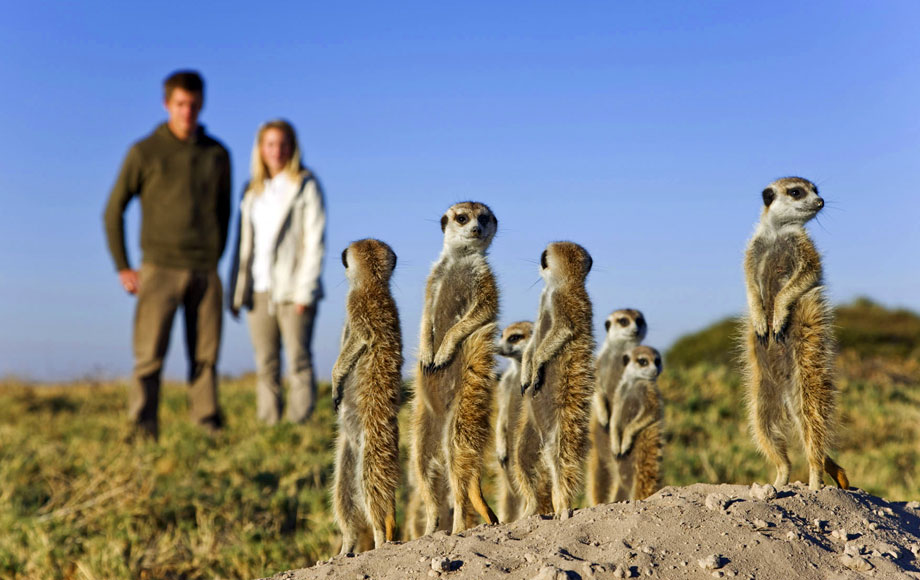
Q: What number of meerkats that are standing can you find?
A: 7